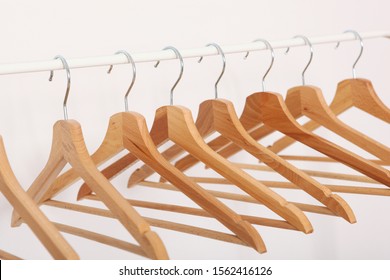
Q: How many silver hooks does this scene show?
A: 7